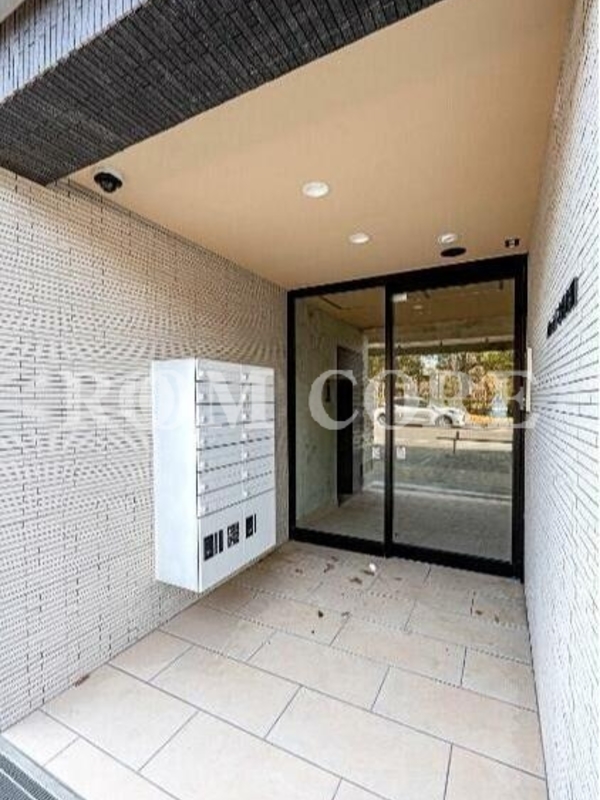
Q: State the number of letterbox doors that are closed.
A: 14